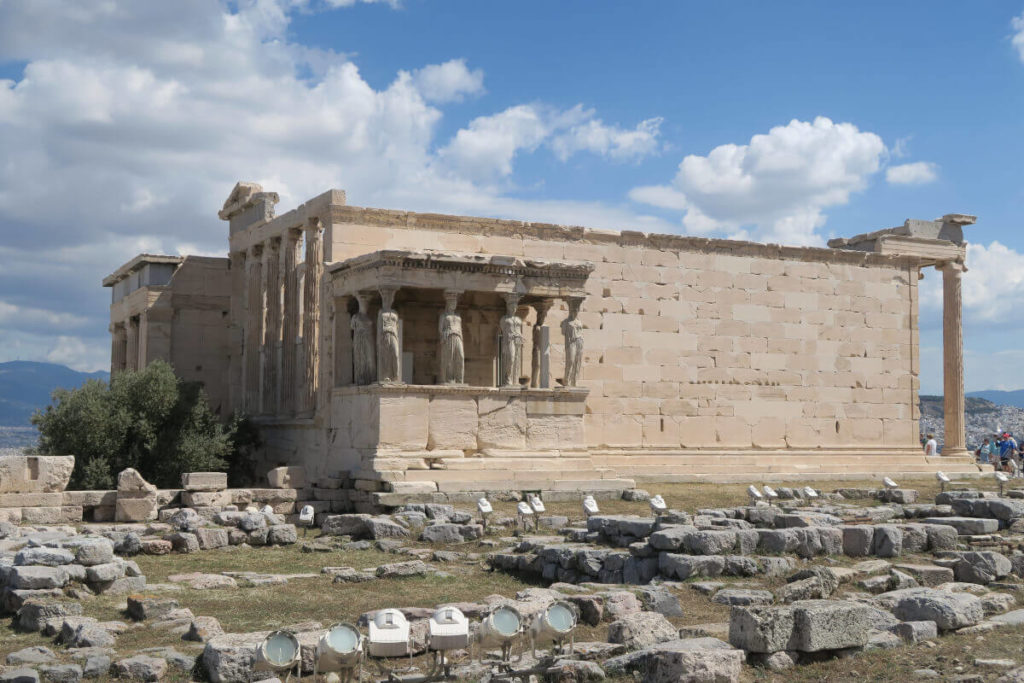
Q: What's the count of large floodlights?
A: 6